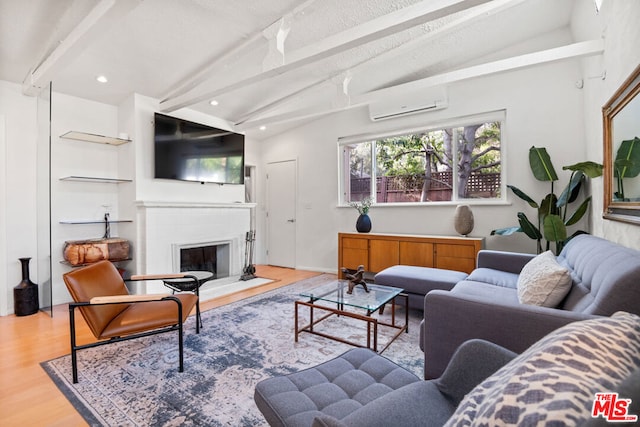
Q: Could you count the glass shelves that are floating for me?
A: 4